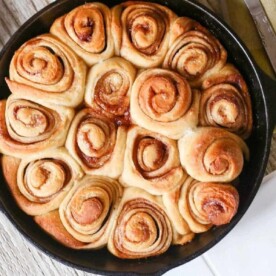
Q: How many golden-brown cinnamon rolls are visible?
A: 15